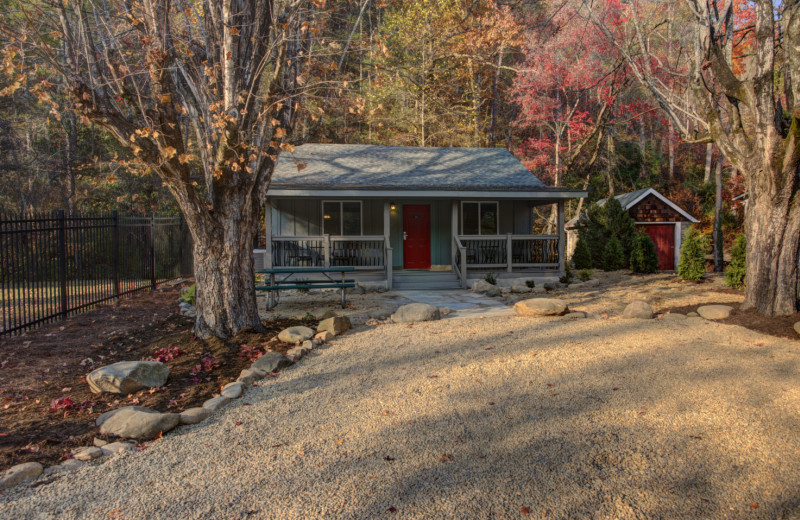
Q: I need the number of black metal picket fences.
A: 1